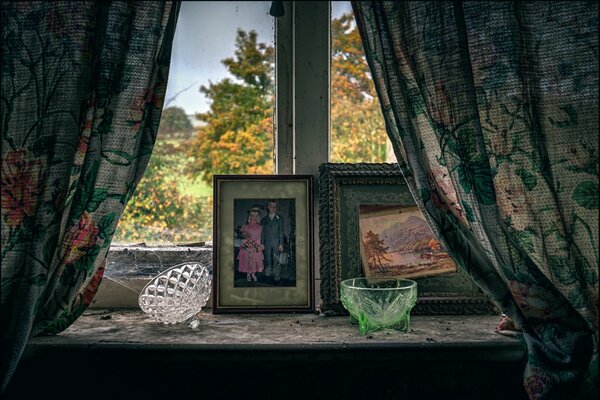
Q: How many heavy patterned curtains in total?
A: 2